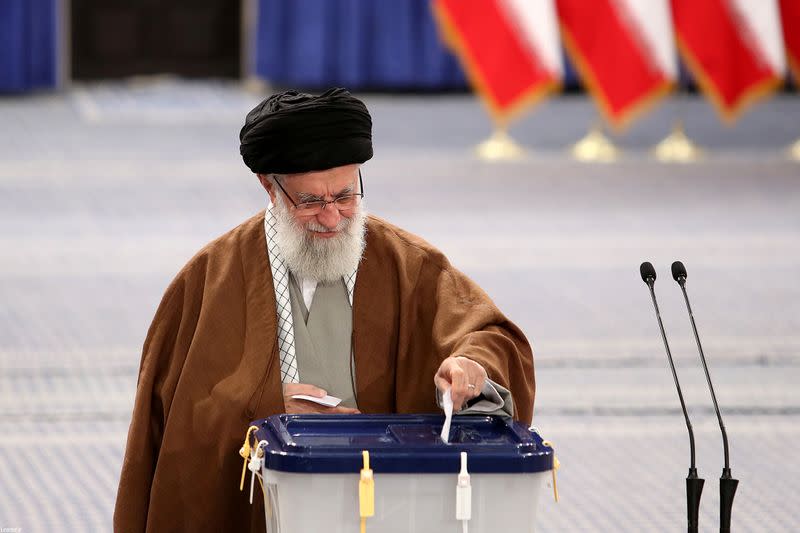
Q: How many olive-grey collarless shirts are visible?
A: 1